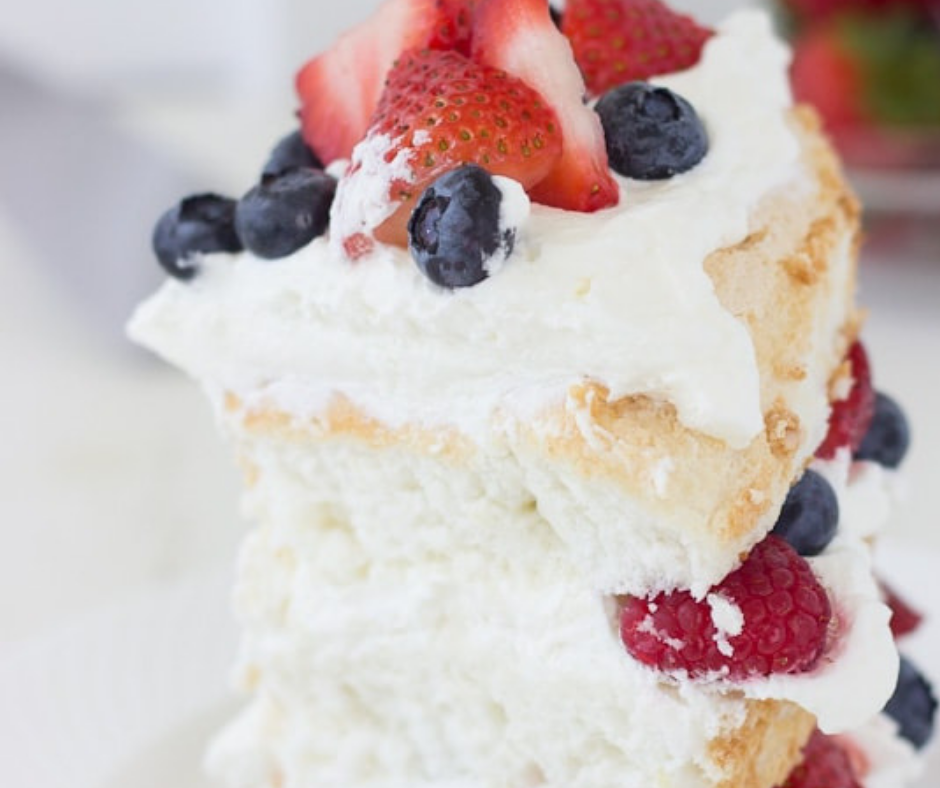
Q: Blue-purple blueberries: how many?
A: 8